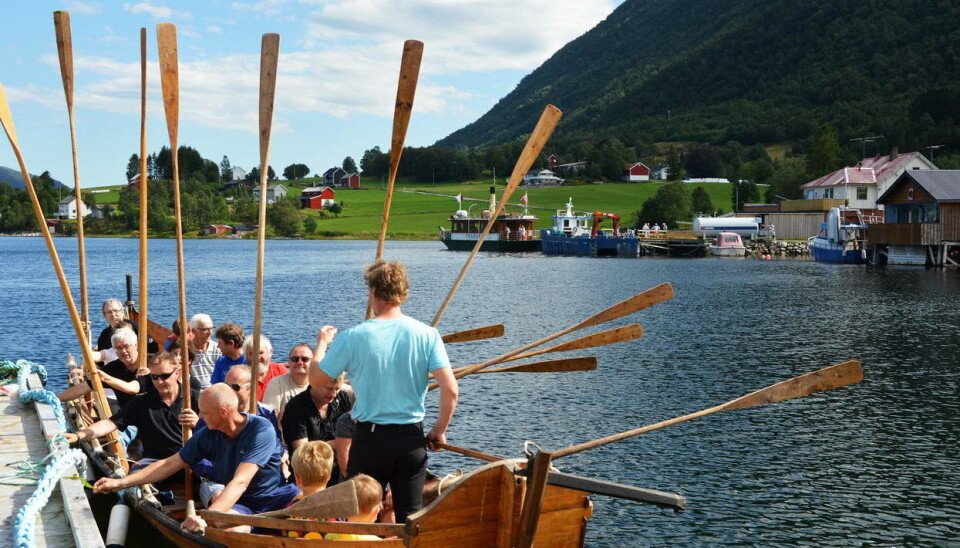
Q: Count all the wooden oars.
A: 13